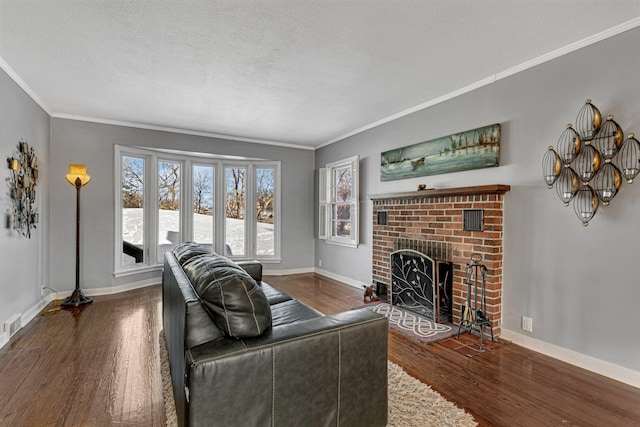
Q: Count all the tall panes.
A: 5